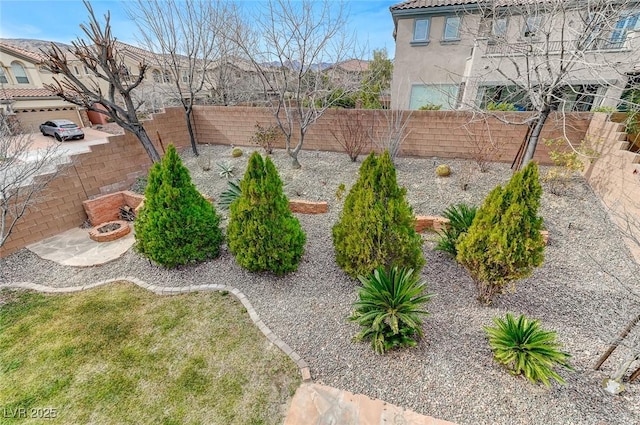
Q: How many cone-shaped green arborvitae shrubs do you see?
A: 4